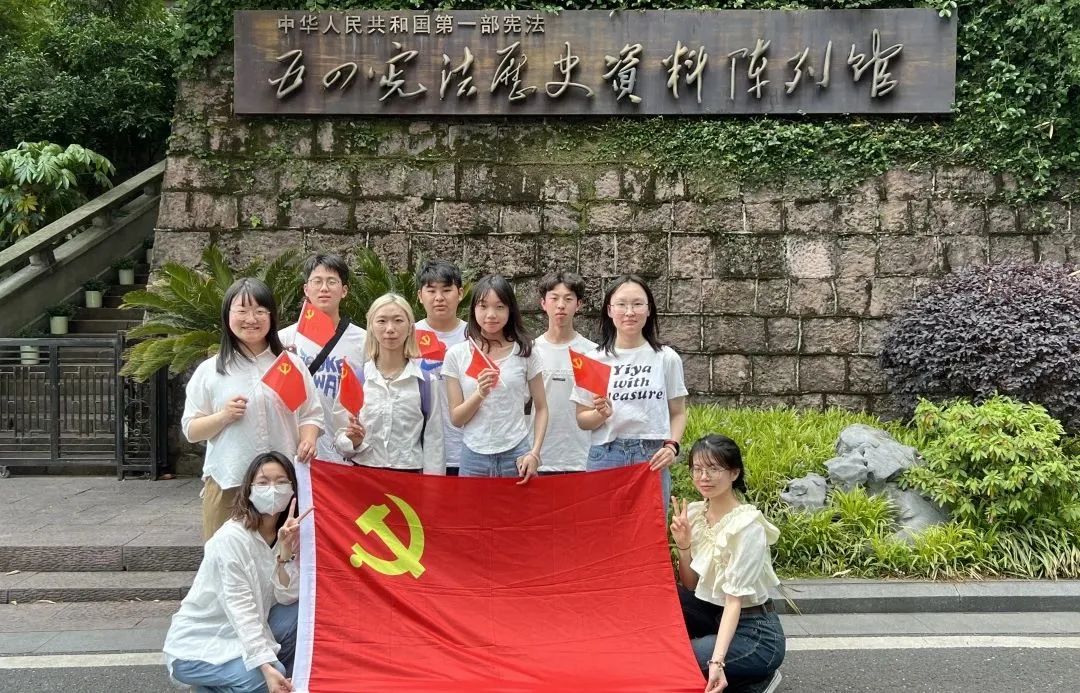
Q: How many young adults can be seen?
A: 9